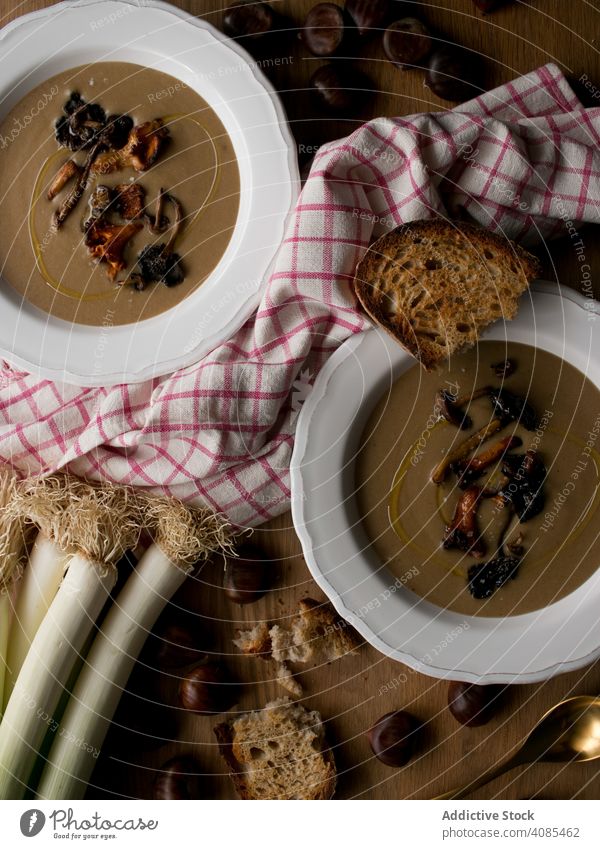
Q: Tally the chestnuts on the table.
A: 13